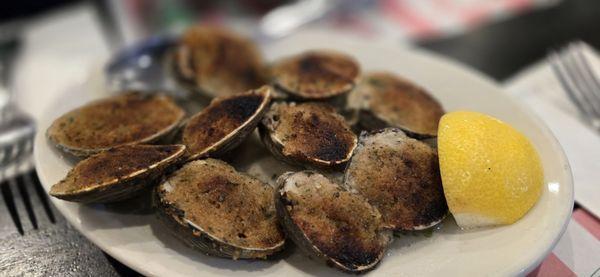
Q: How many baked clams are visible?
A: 10